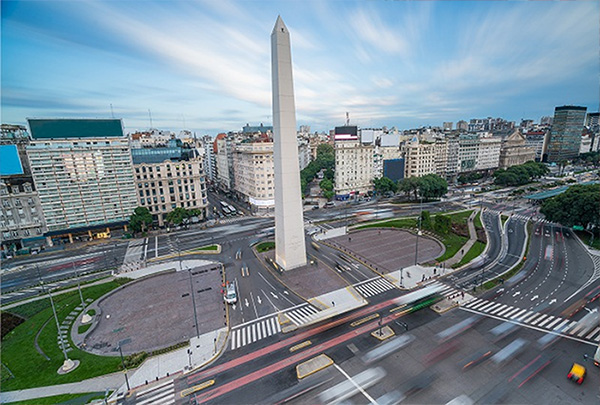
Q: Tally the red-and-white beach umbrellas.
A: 0